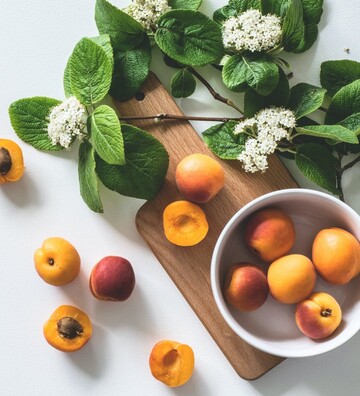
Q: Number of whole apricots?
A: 8